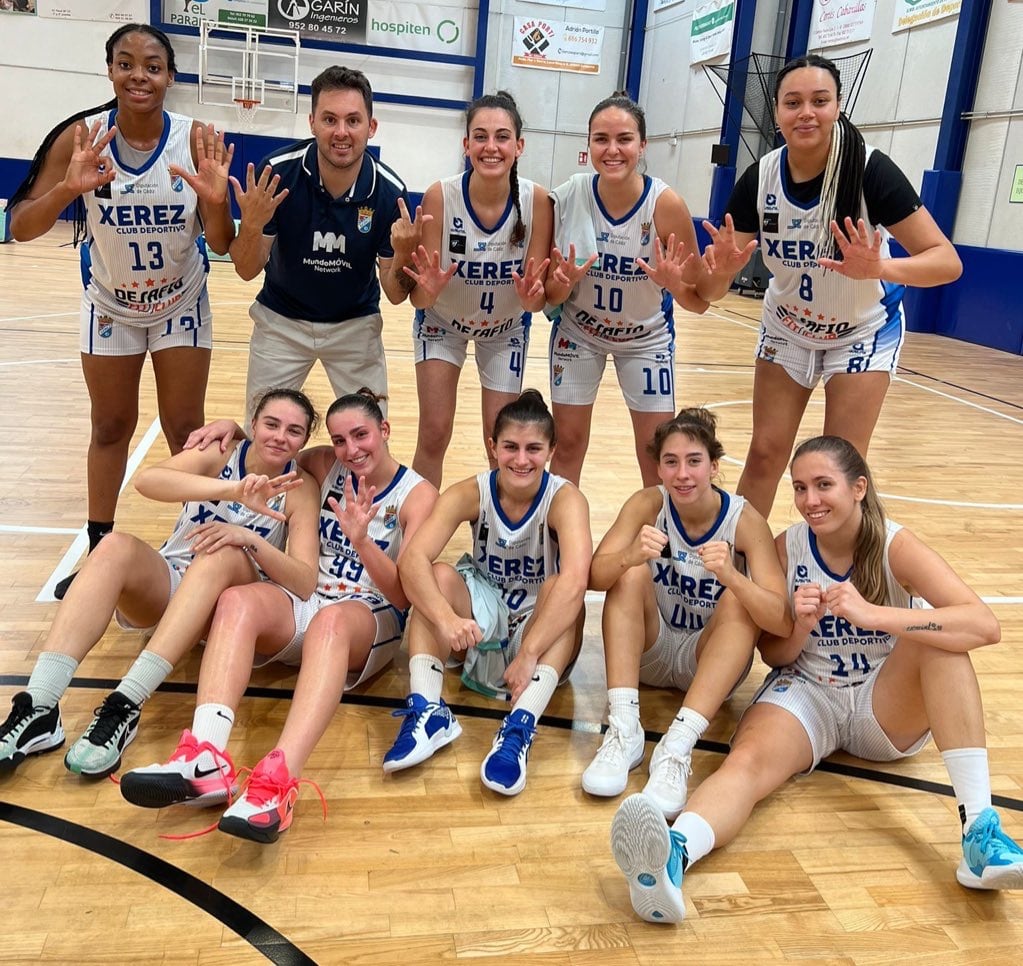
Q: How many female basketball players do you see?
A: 9